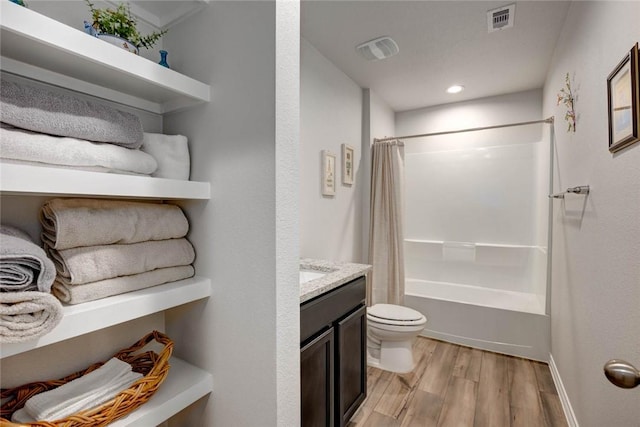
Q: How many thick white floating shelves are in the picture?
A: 4